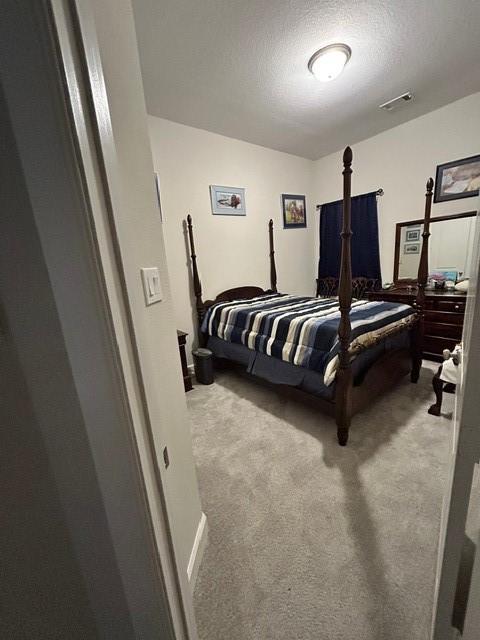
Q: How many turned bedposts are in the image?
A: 4